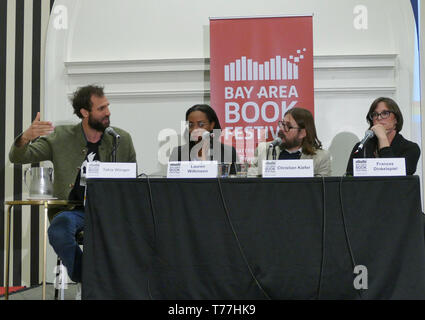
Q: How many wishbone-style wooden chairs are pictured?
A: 0